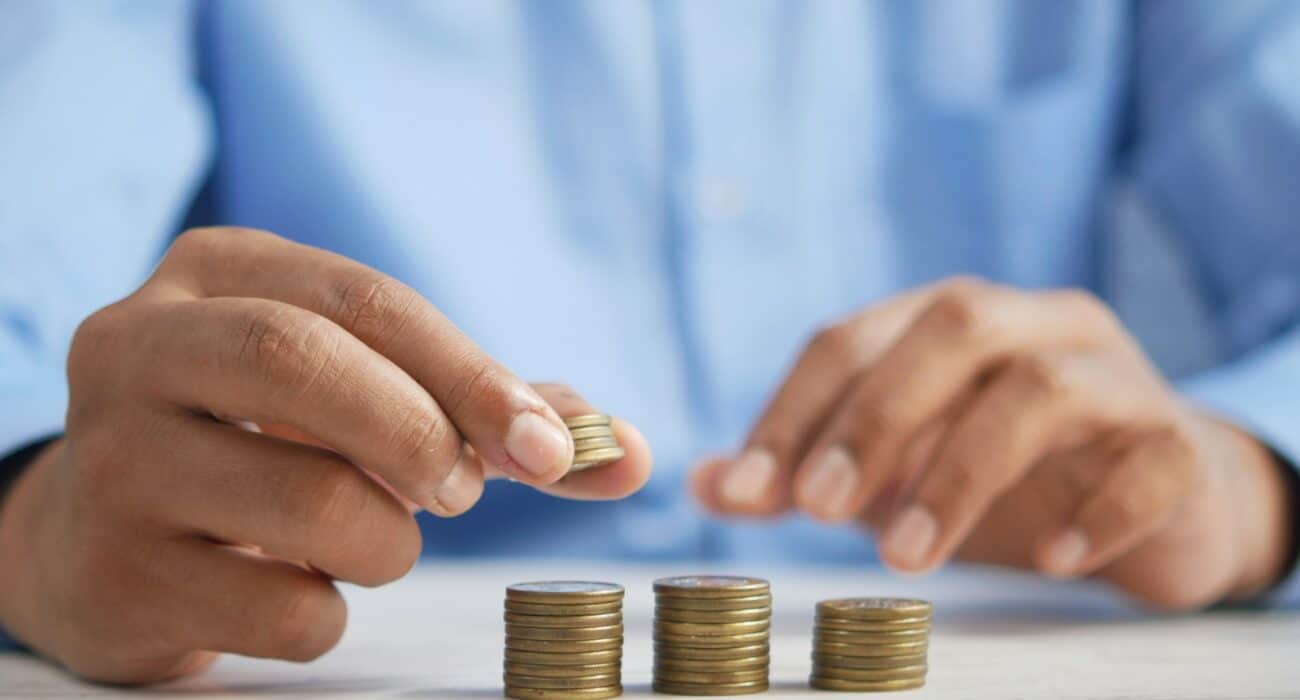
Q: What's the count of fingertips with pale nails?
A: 6